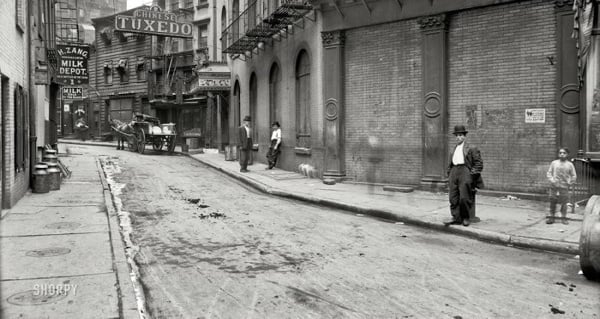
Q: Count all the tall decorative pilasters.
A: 3